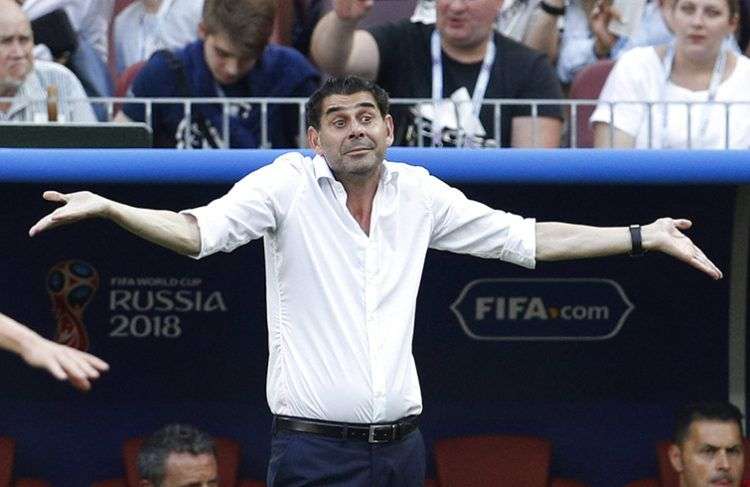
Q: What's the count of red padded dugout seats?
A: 4